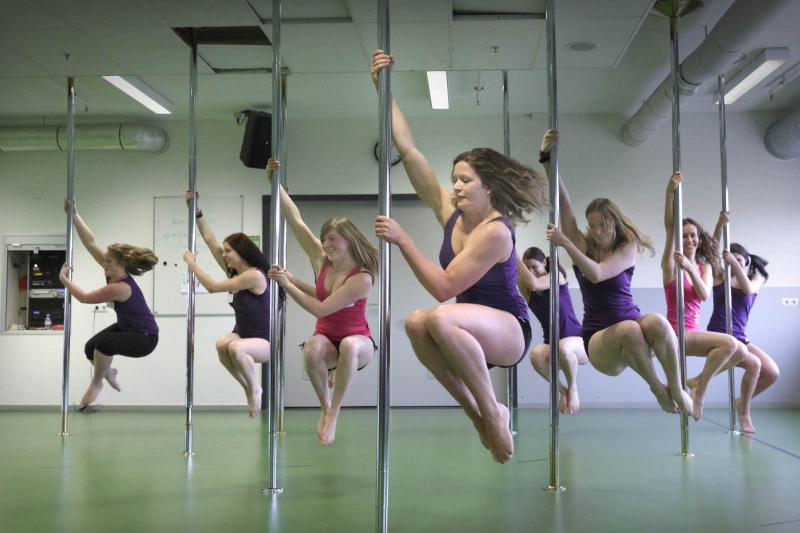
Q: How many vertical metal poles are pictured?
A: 9